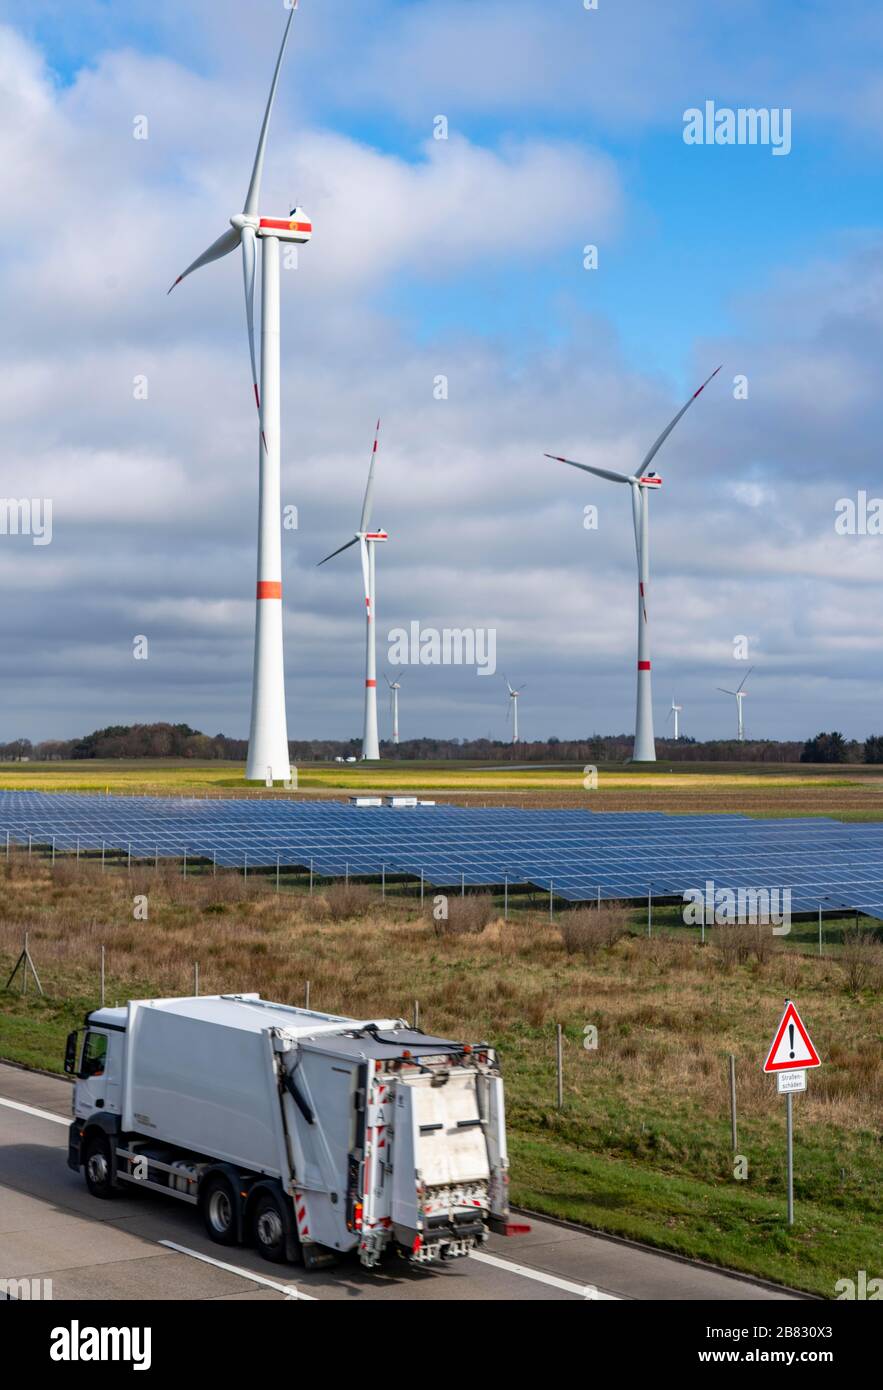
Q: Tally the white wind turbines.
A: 7